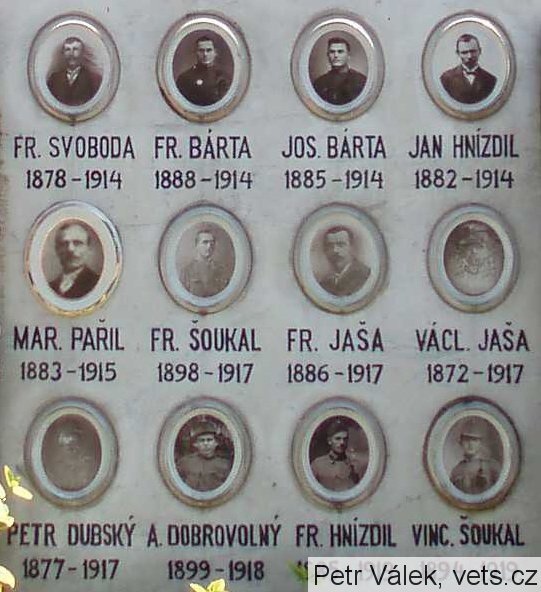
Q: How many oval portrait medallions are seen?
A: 12